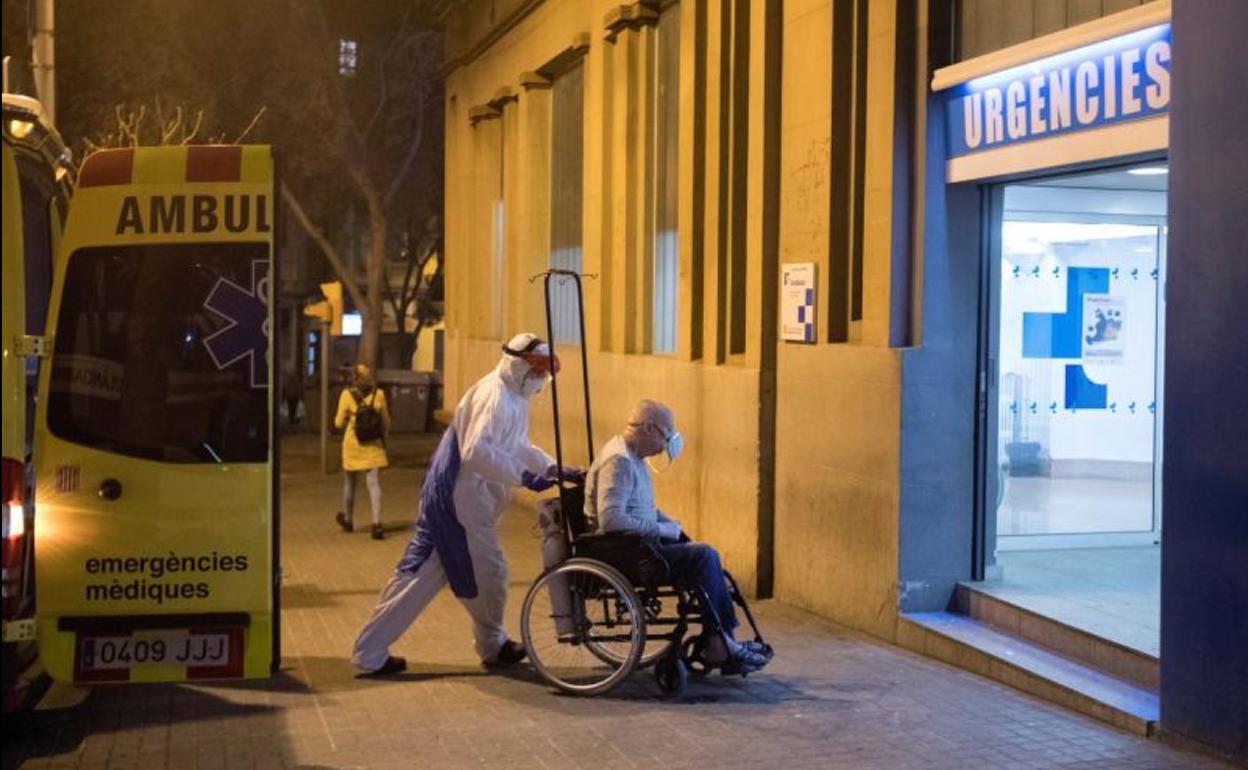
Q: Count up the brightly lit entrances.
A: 1